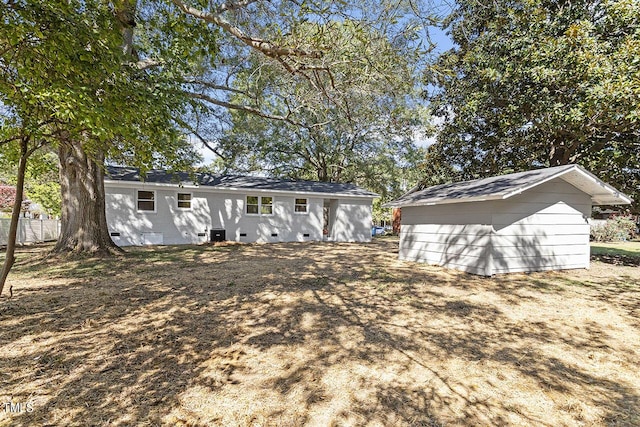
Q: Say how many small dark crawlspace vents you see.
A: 5